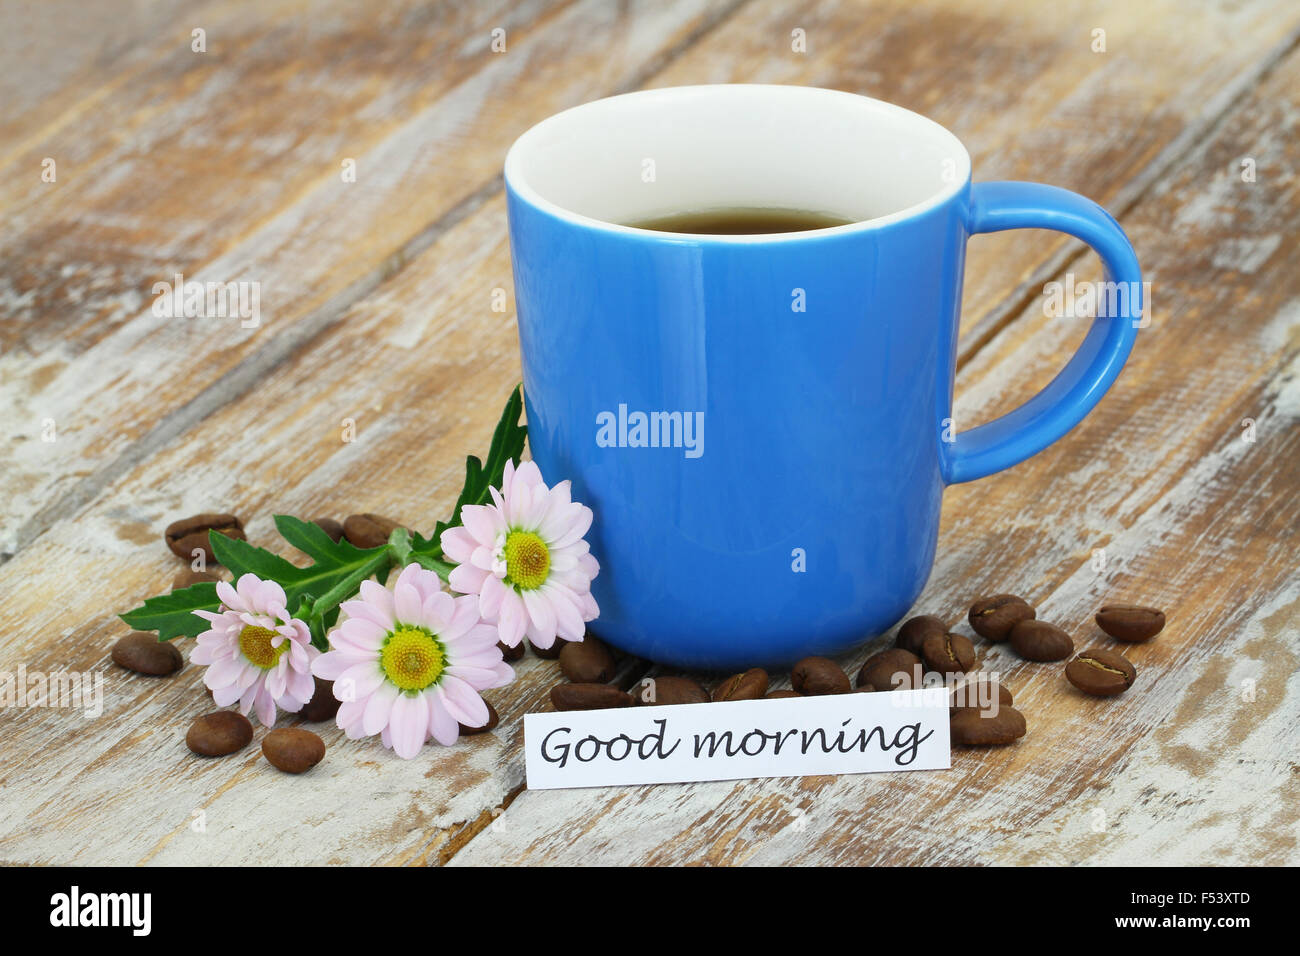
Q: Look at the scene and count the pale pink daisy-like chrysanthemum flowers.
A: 3